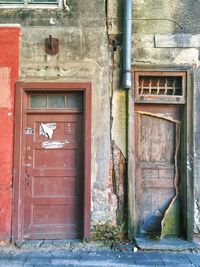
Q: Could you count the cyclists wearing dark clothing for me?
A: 0